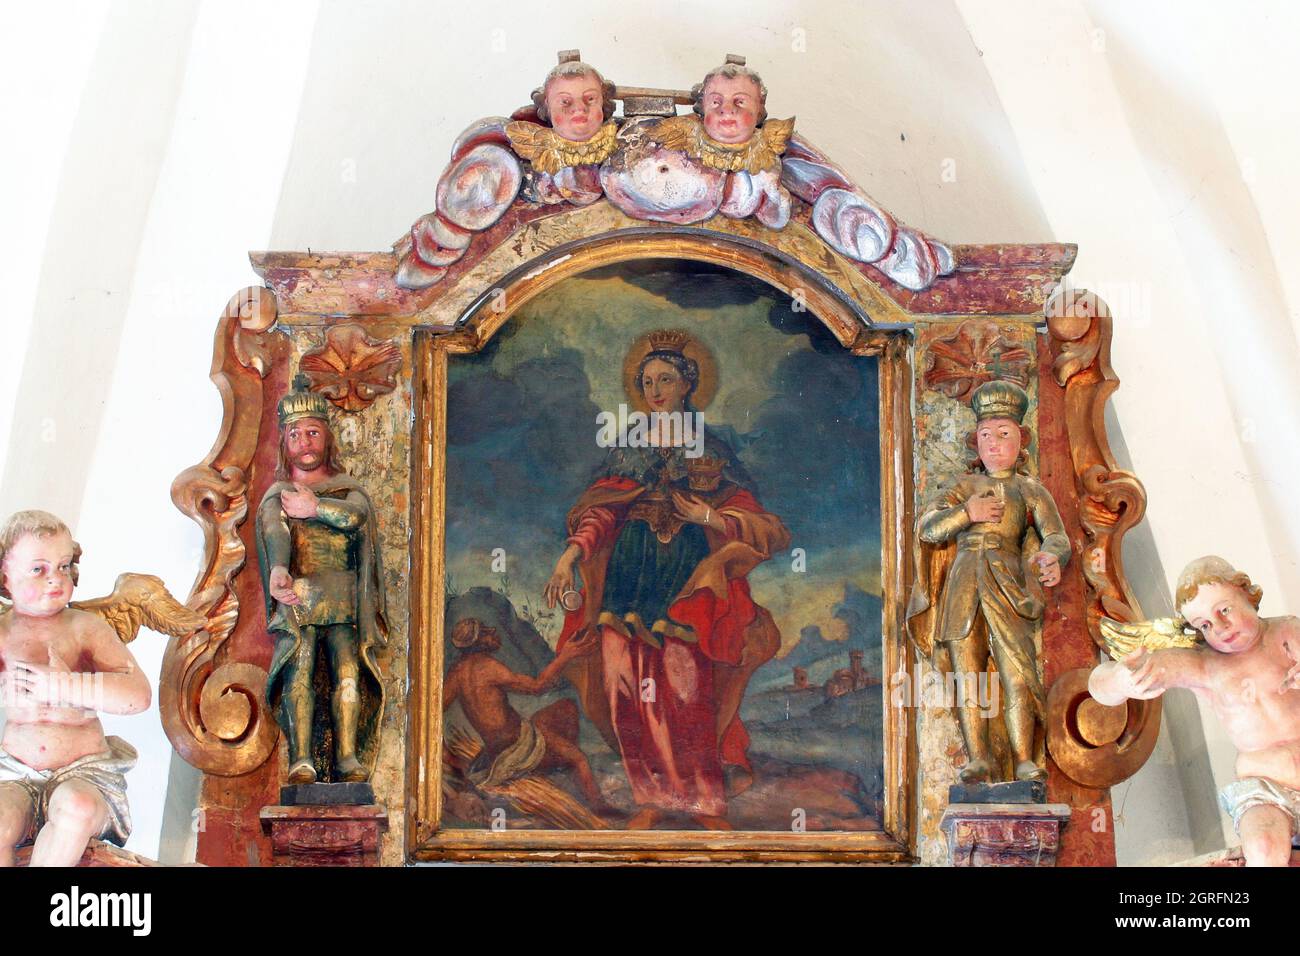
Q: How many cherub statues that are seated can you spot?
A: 2